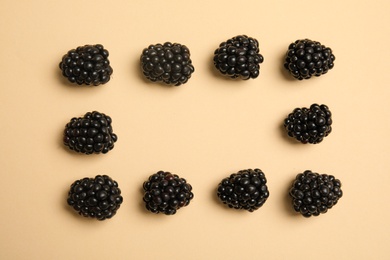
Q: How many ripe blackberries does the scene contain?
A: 10